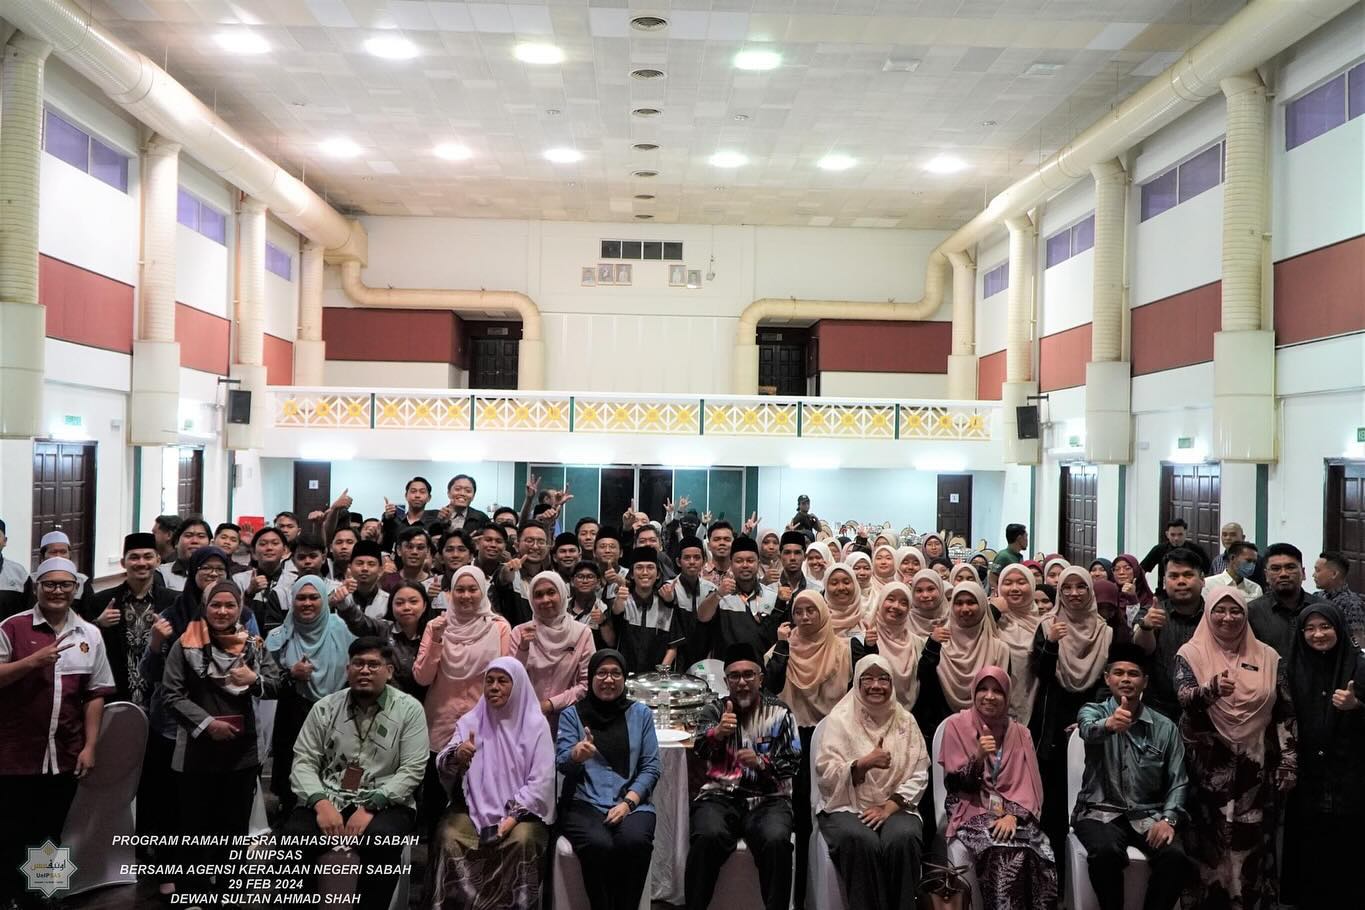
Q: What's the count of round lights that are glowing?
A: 10